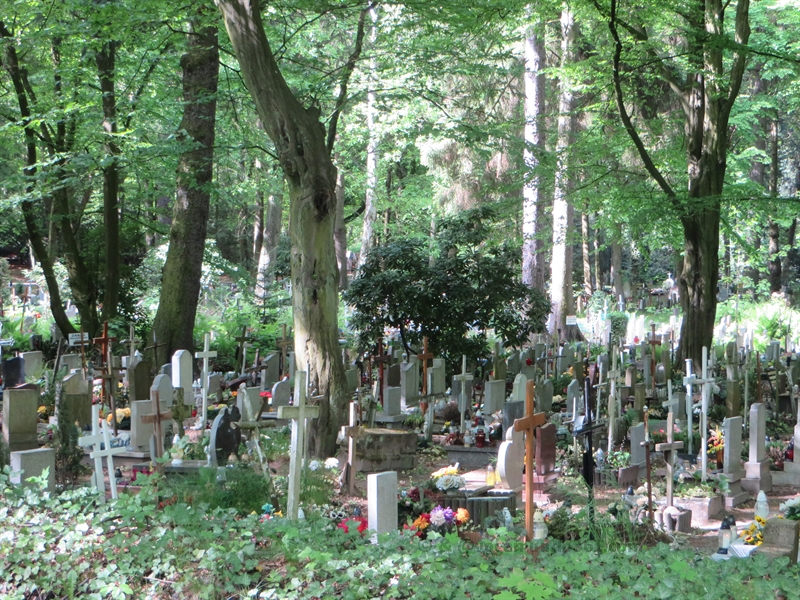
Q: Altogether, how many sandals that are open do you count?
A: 0